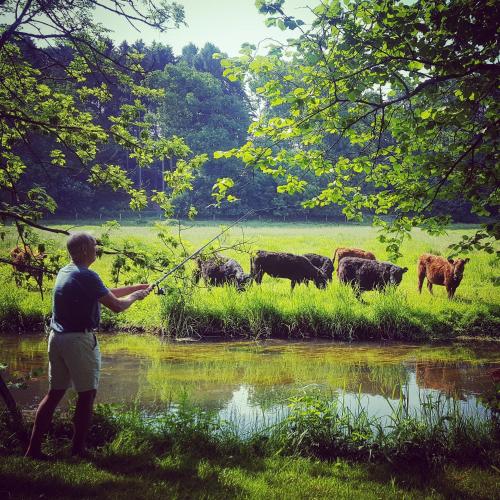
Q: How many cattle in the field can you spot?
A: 7